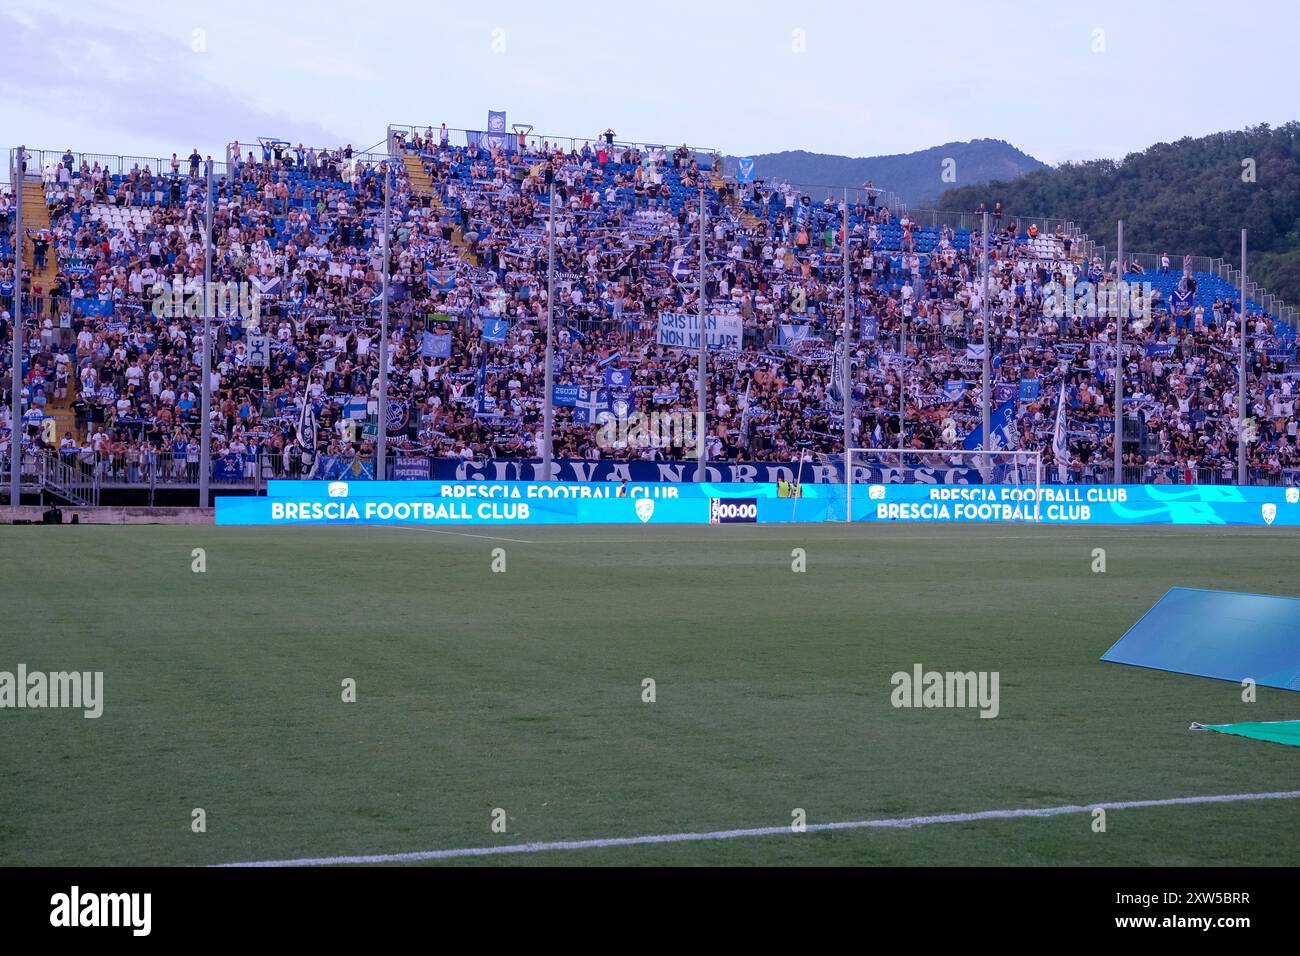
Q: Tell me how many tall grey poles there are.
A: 9